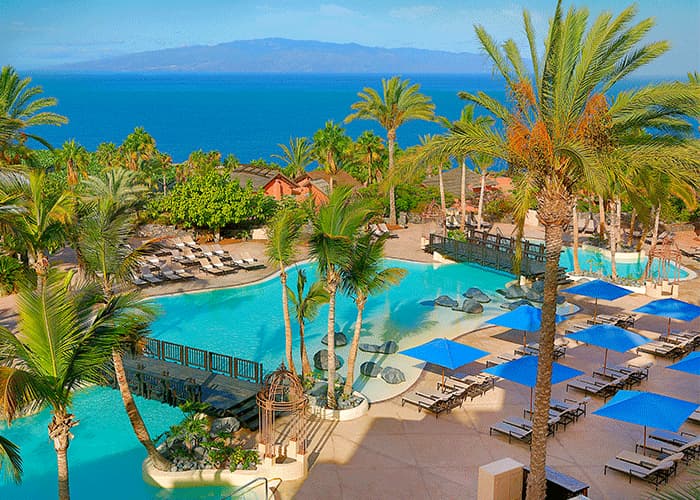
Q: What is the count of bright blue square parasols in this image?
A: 8